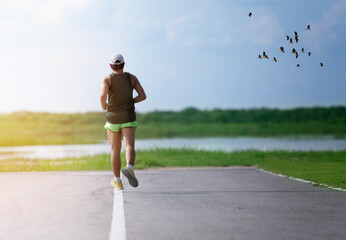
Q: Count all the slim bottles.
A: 0